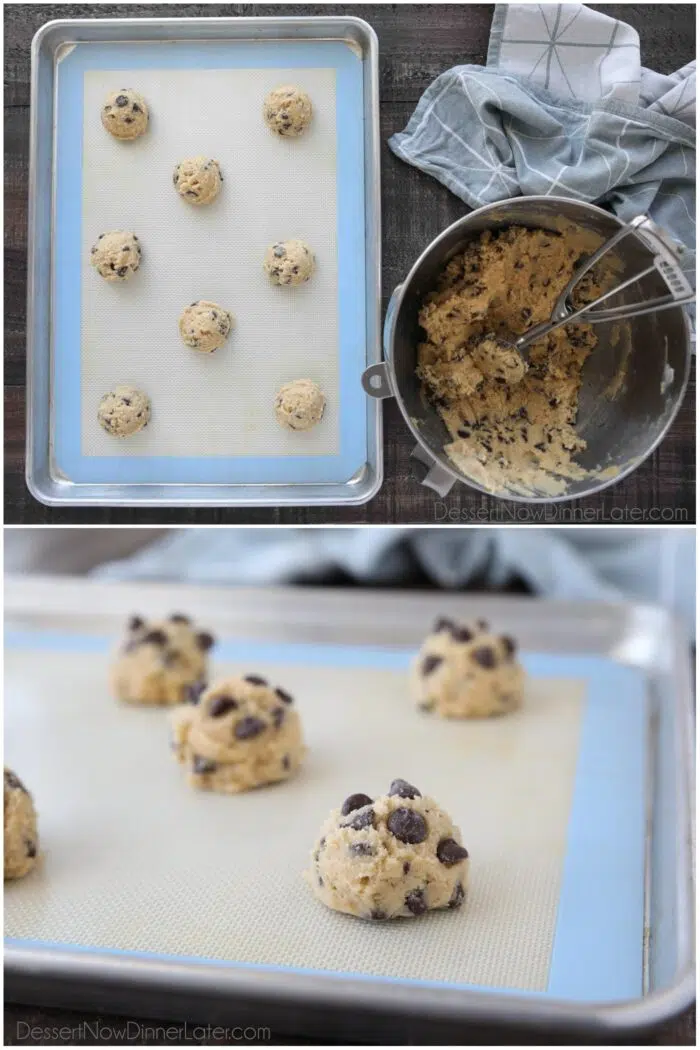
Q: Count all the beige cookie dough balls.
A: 13